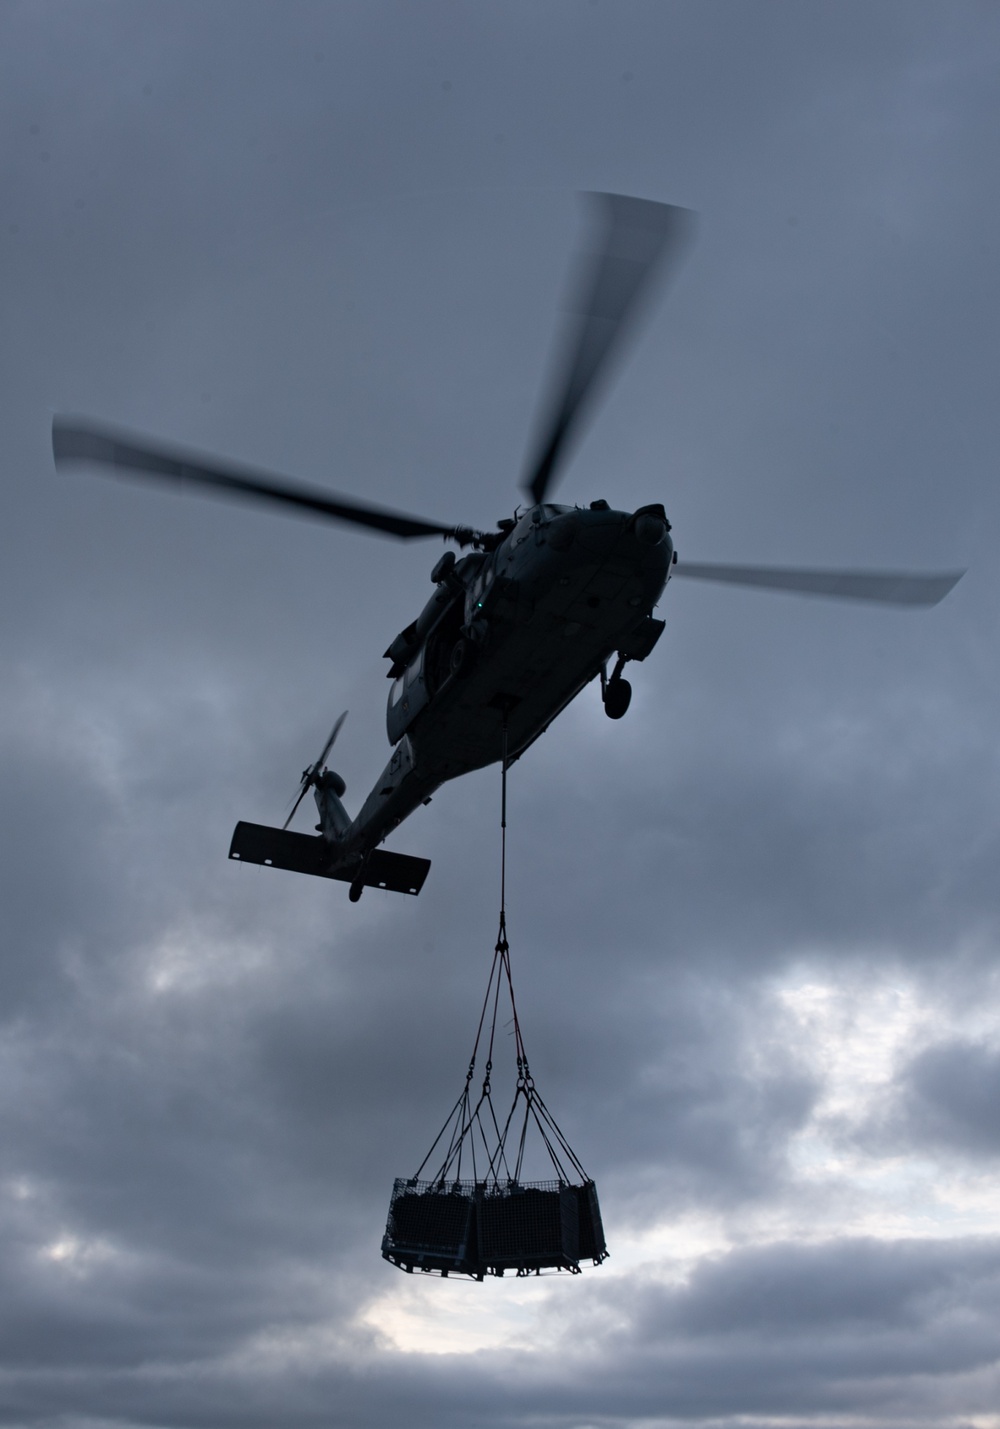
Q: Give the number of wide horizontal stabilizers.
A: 1